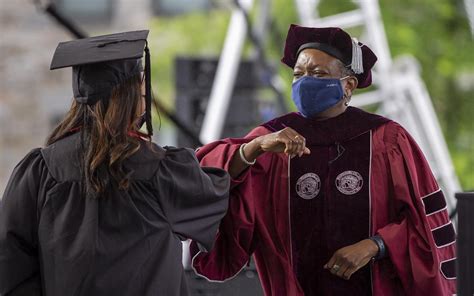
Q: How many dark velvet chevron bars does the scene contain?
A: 3